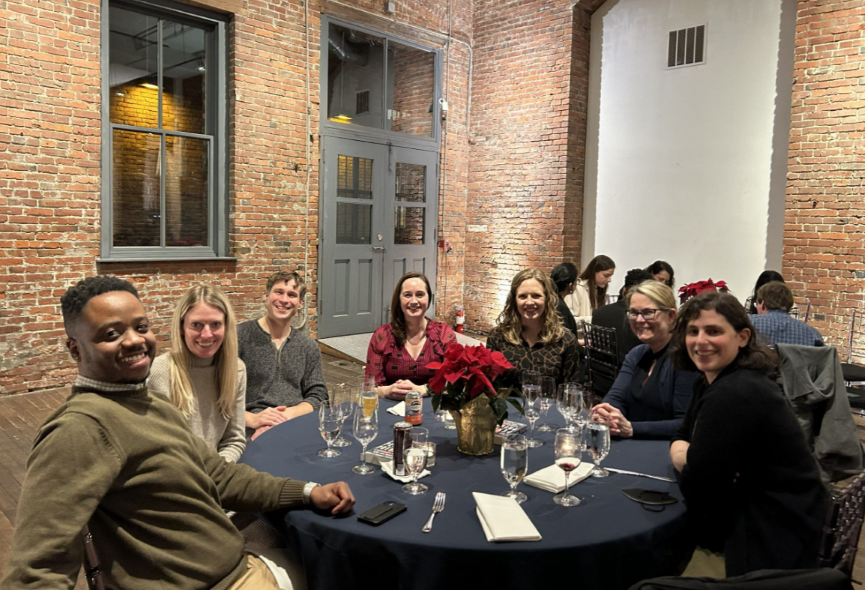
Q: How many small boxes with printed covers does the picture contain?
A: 2